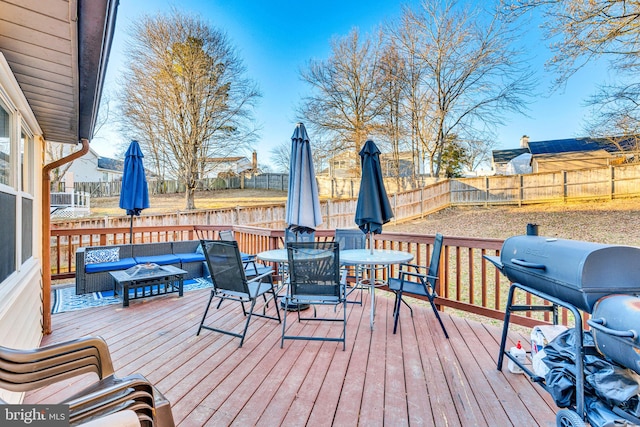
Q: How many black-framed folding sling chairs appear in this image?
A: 6